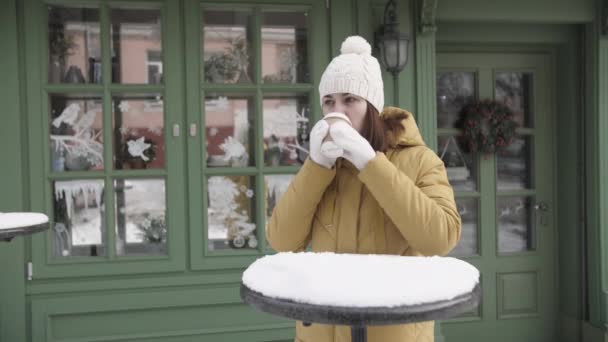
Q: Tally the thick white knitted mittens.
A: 2